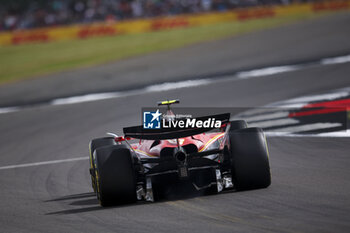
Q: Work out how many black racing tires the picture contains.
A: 4